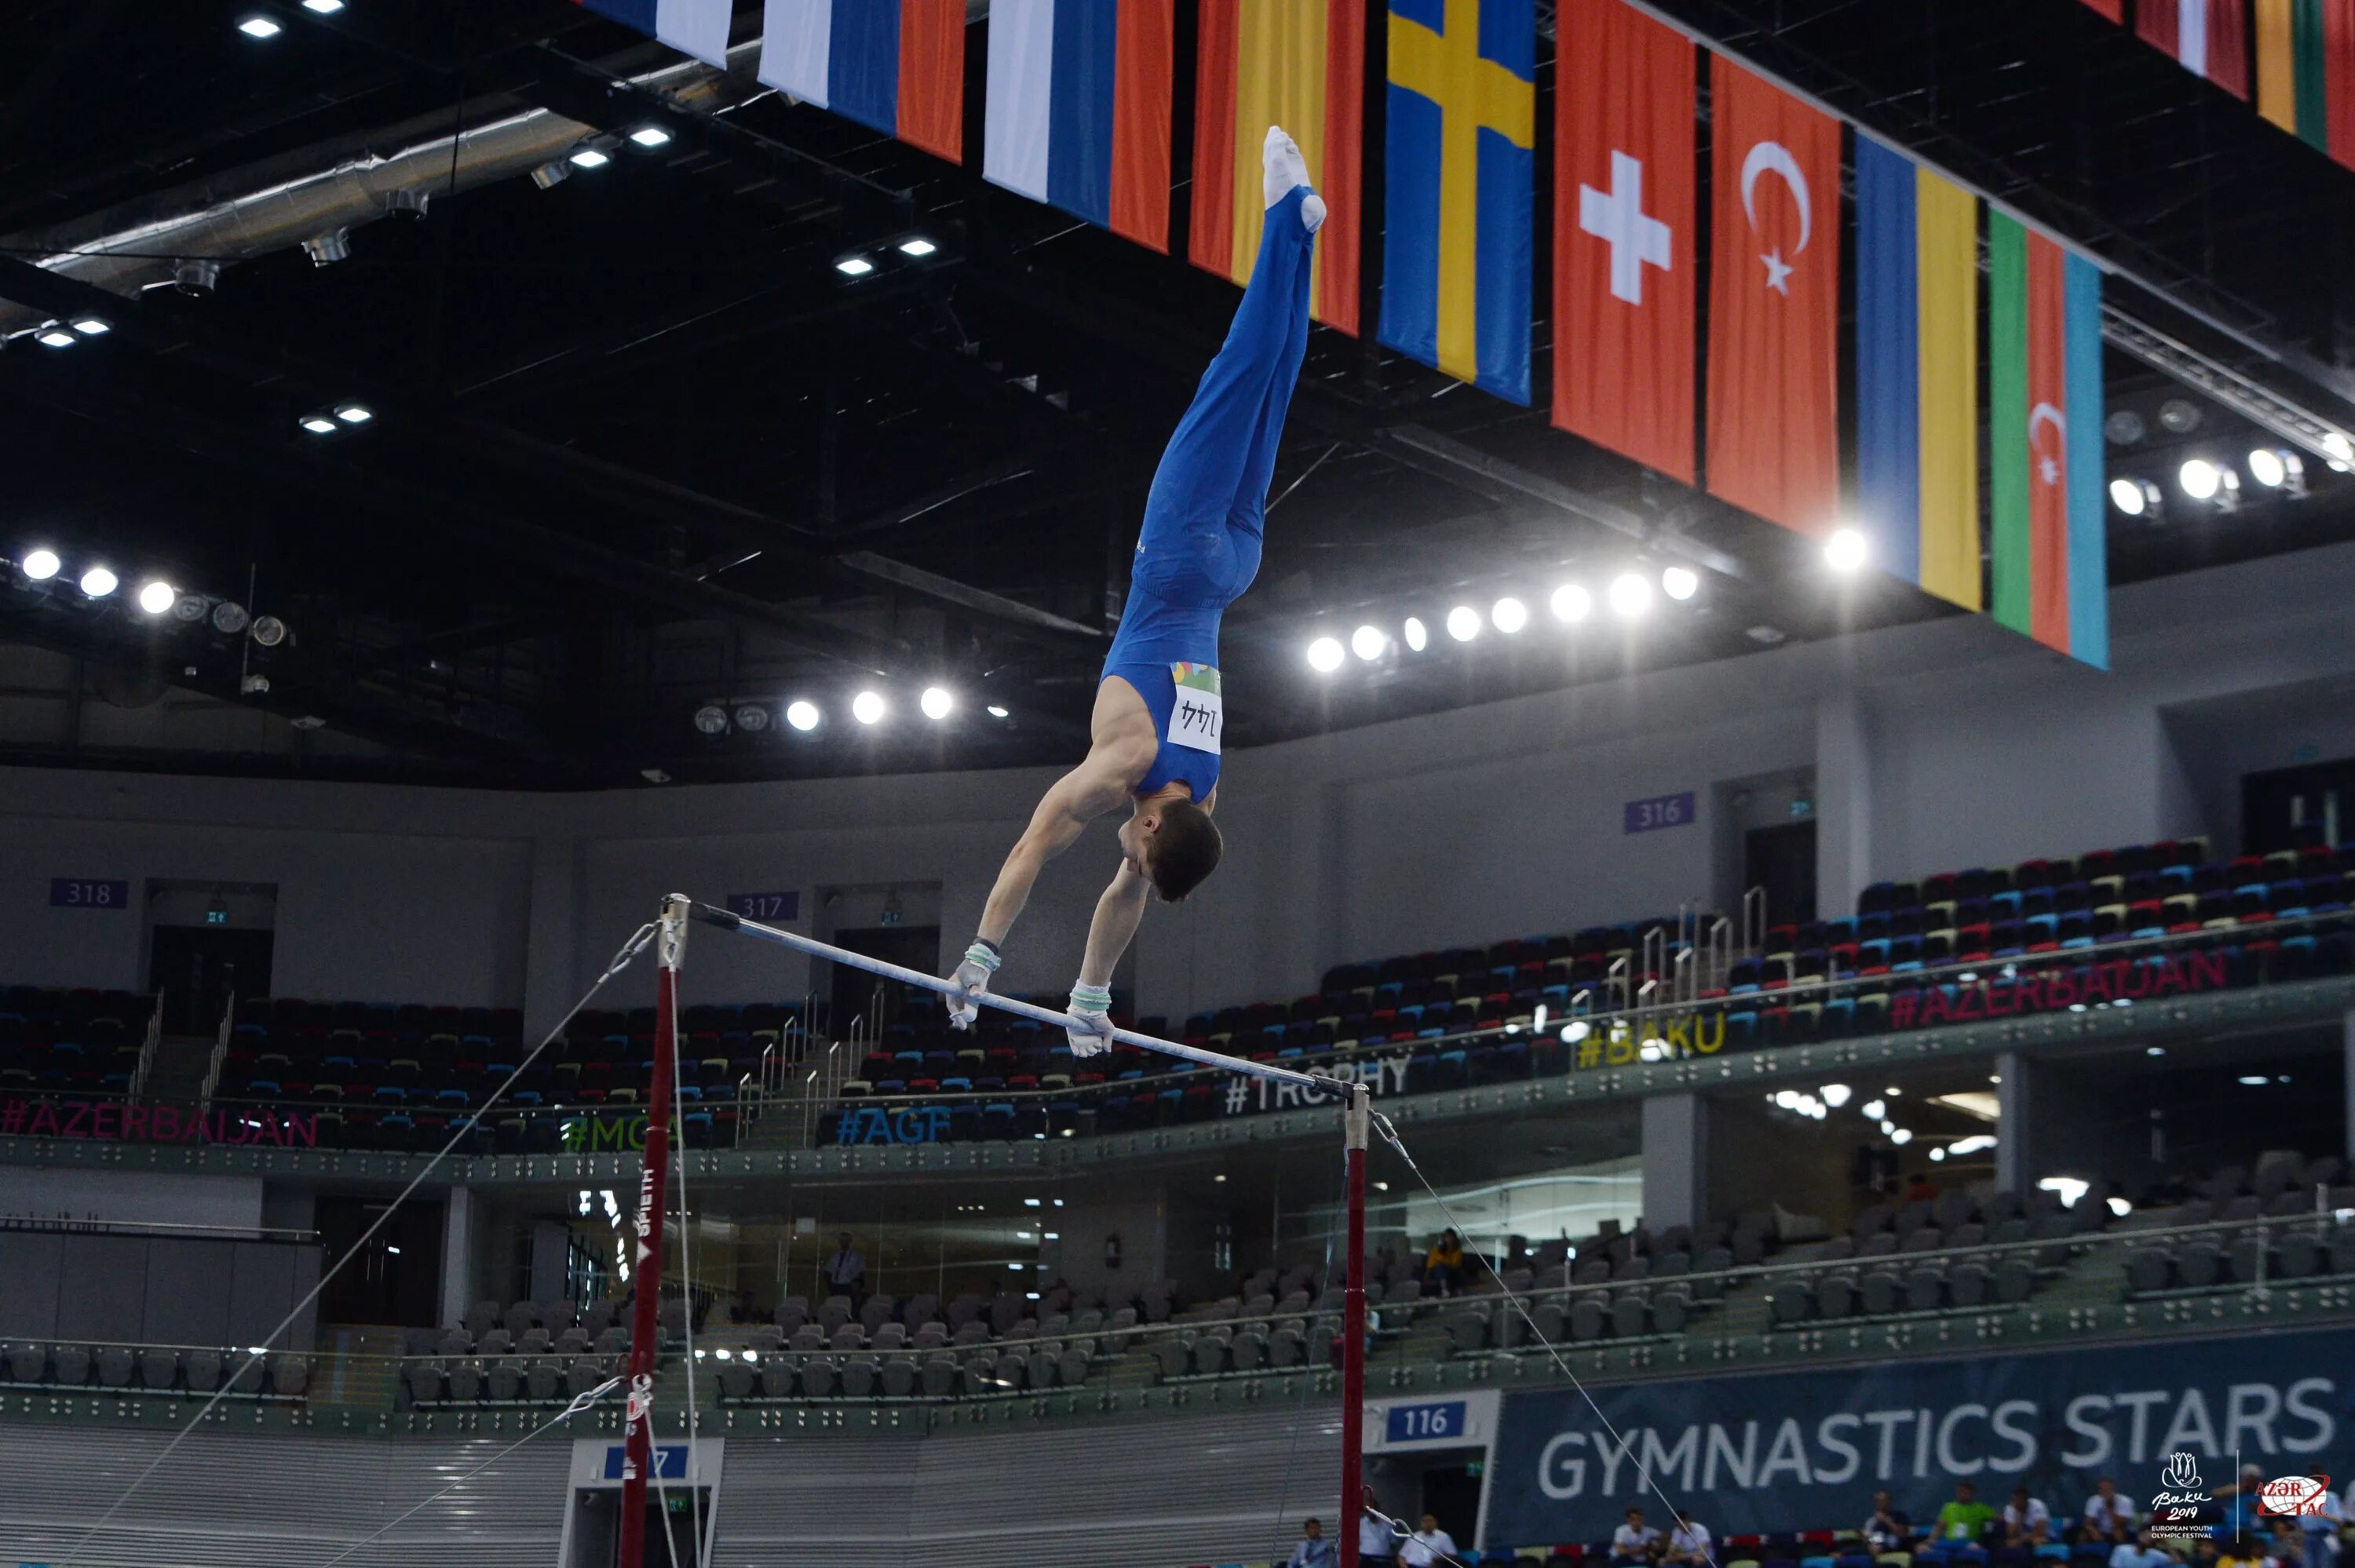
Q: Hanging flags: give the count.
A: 12